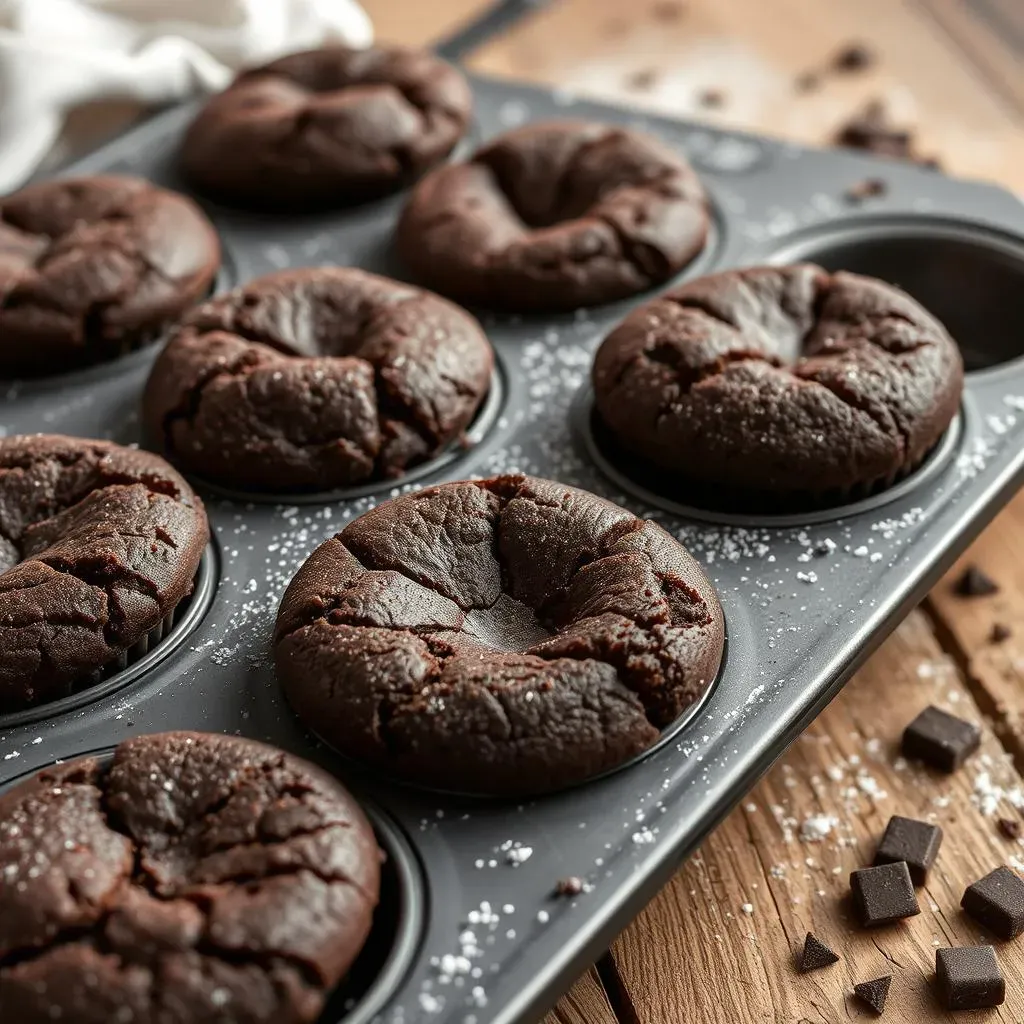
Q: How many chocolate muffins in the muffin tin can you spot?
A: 8